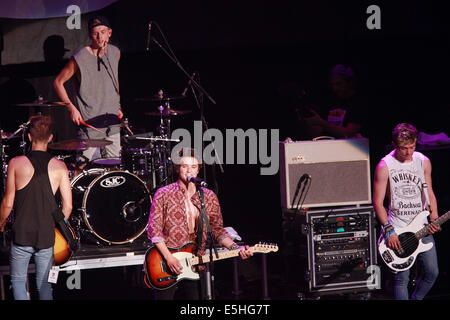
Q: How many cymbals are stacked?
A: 2